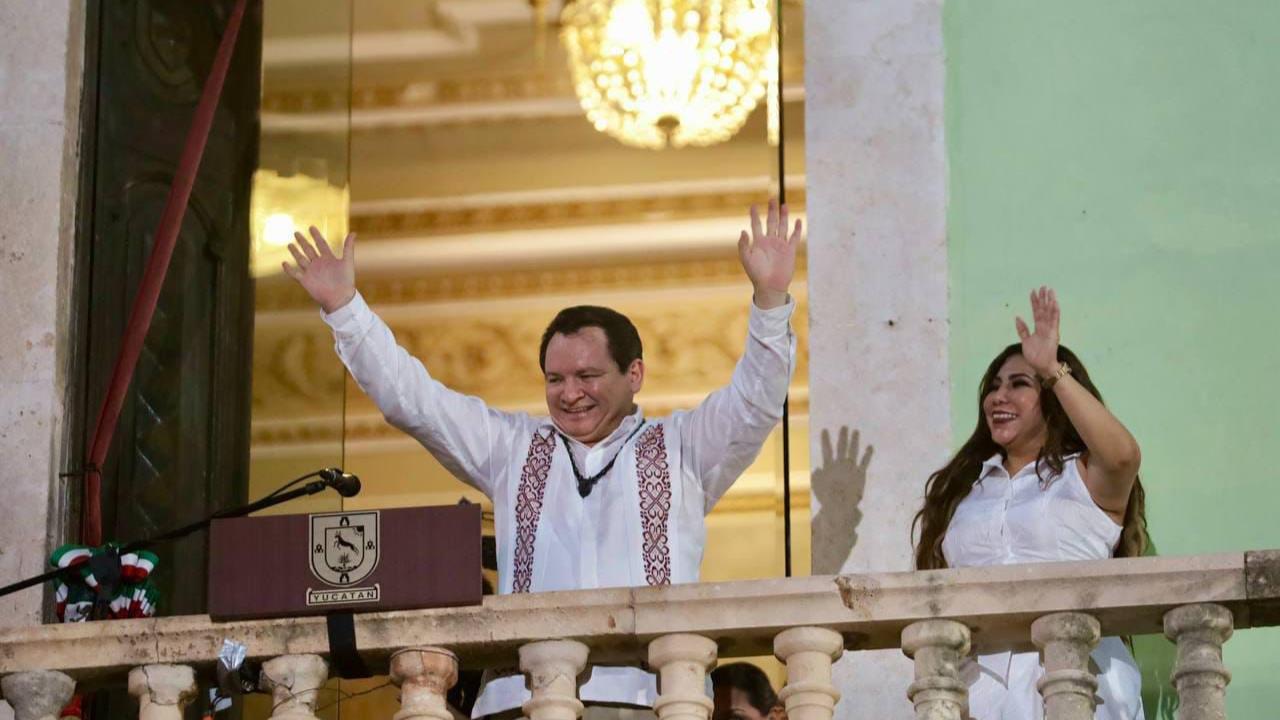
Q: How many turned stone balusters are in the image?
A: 10